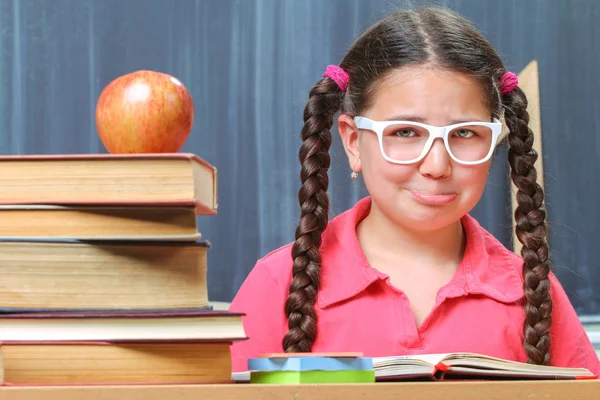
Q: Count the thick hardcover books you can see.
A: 5